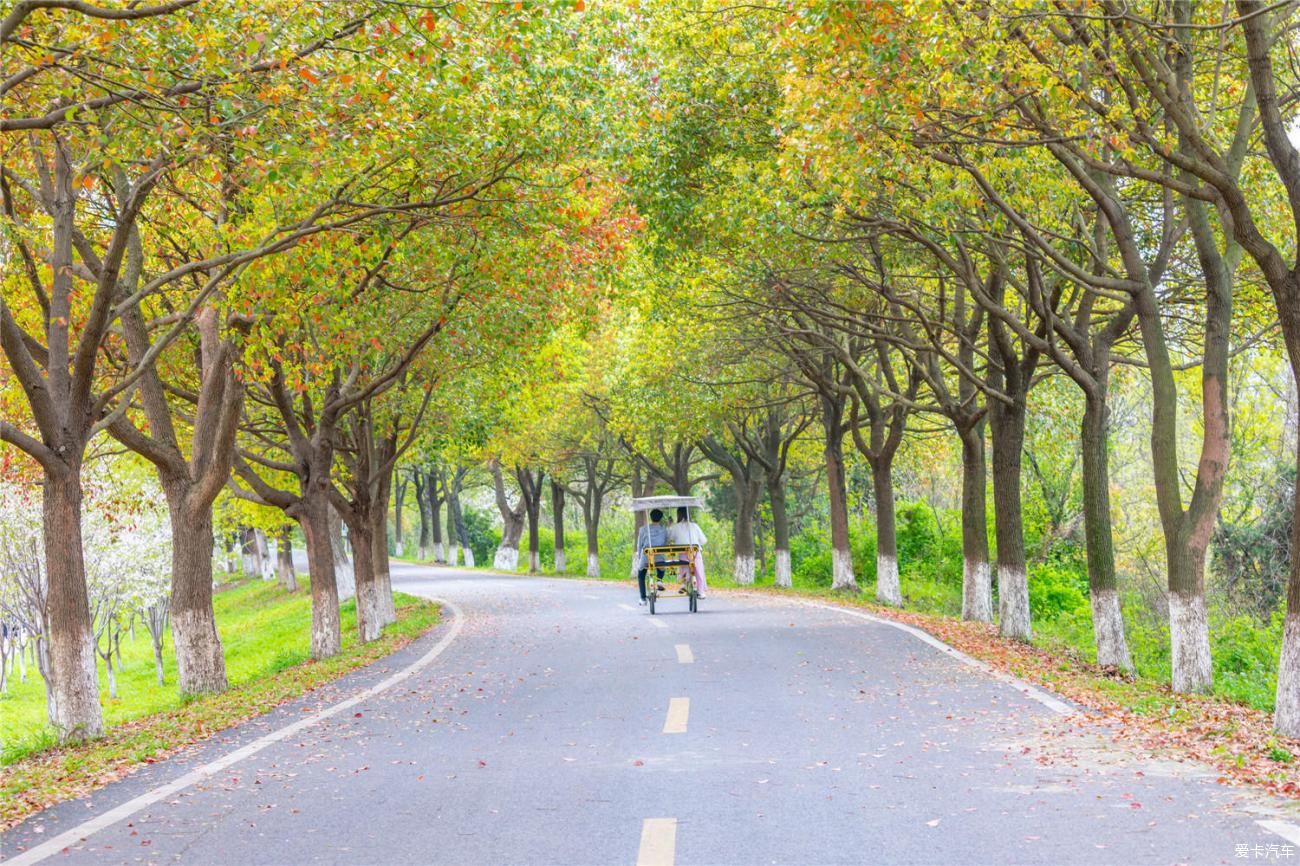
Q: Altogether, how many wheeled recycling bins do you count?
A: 0